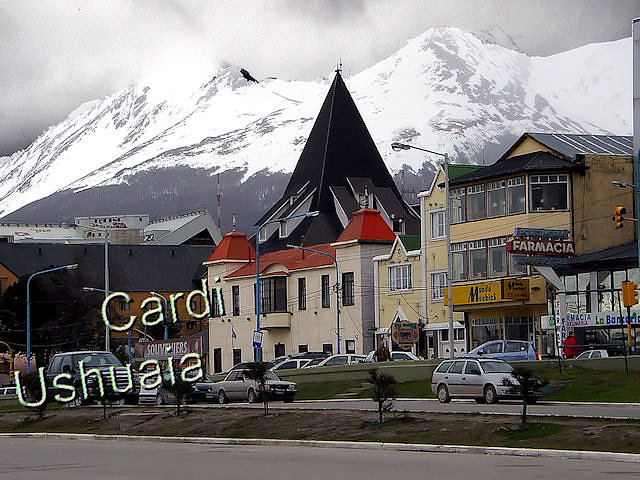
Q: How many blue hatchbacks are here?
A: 1